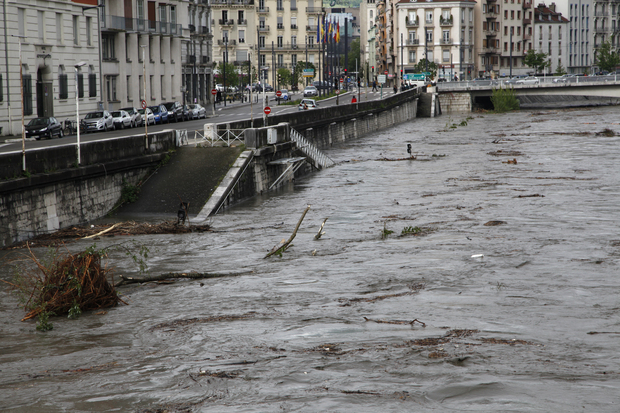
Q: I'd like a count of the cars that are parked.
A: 9